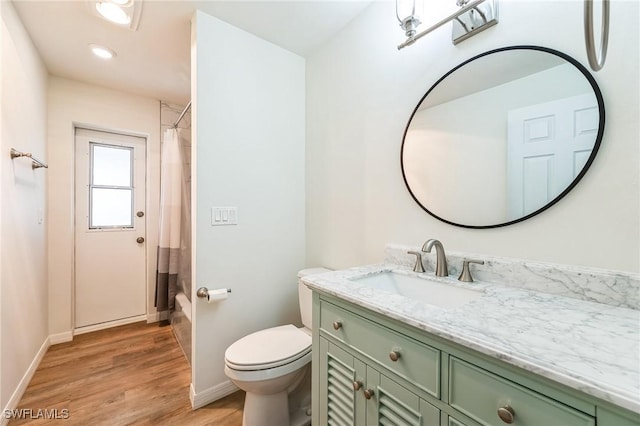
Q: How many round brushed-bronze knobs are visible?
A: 5